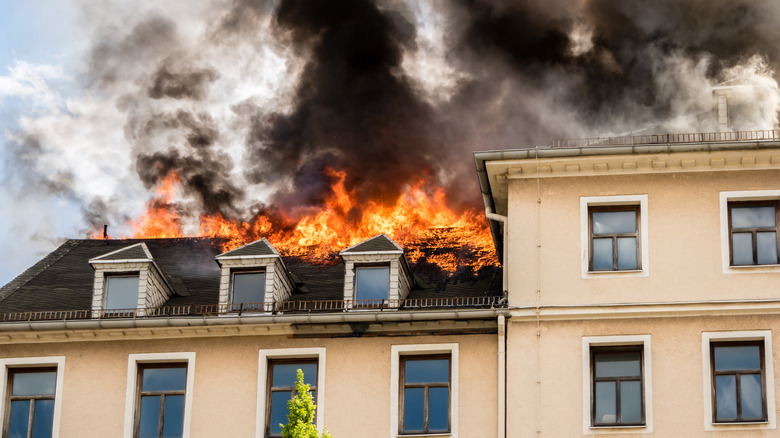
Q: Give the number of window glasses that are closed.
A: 11